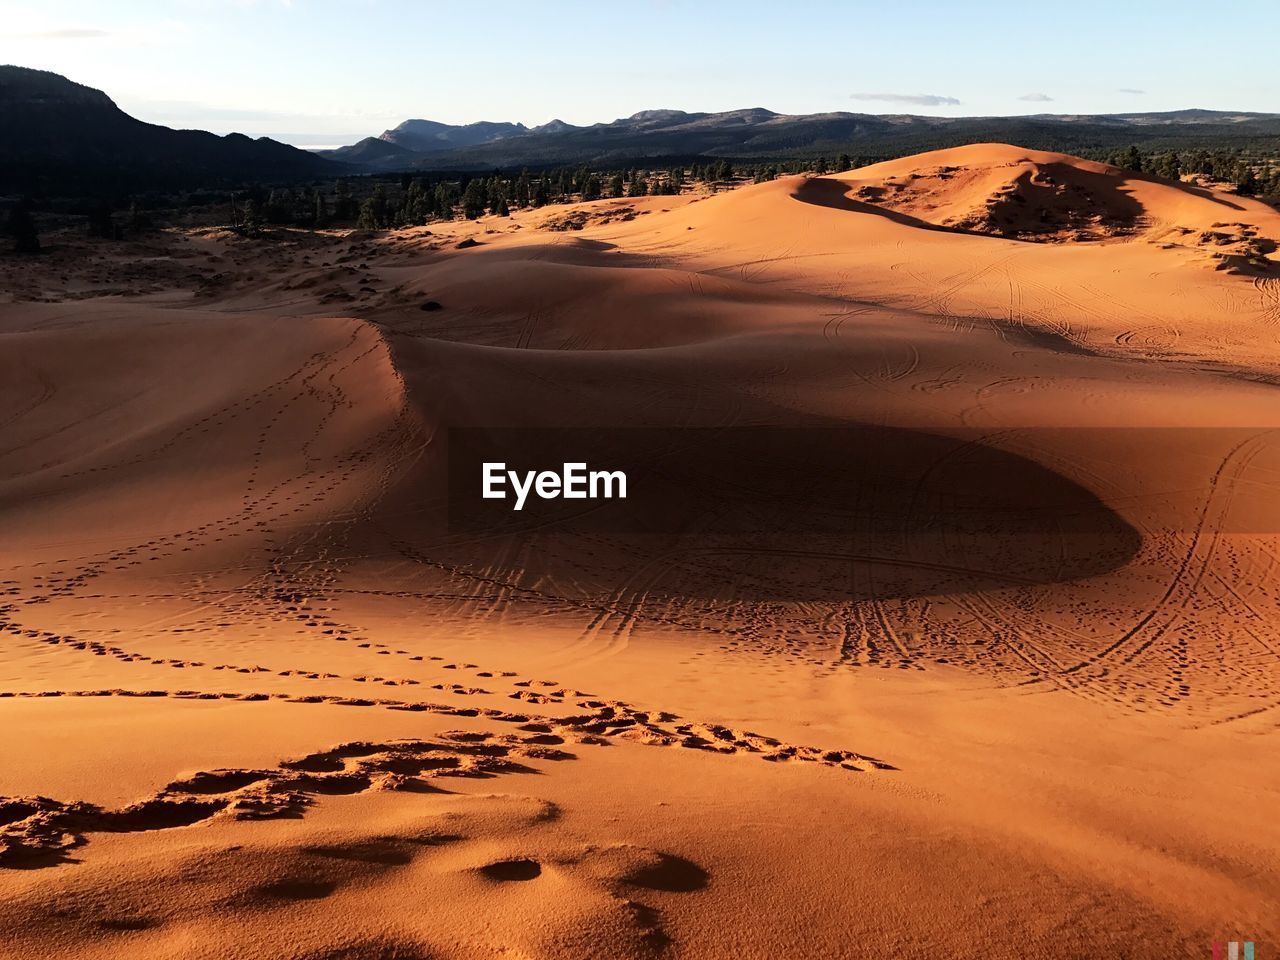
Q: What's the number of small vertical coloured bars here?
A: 3